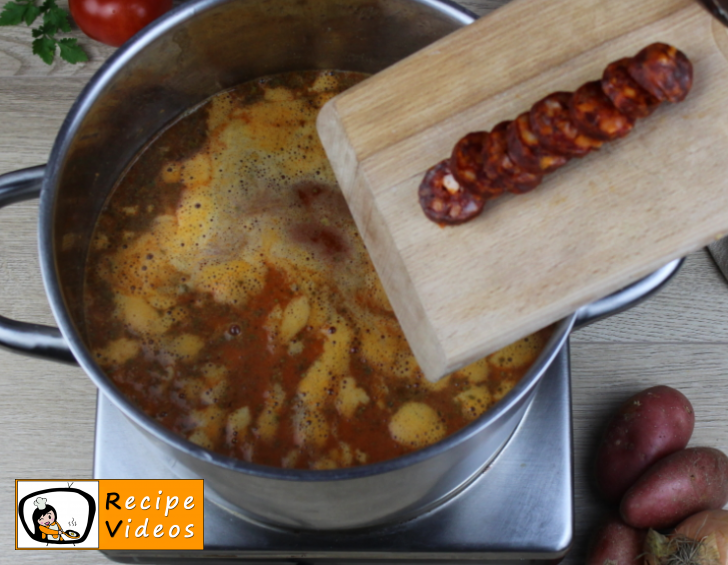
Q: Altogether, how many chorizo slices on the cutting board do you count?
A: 8